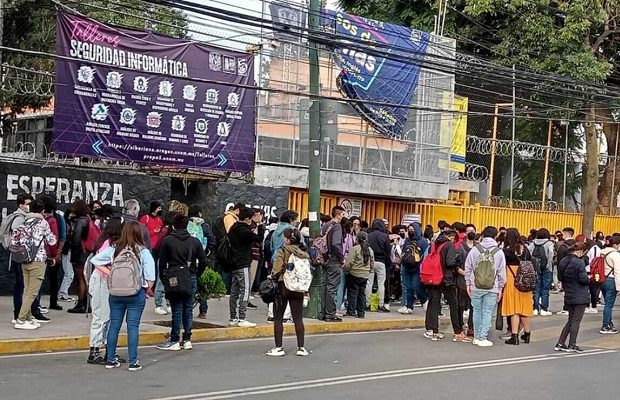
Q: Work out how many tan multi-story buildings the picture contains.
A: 1